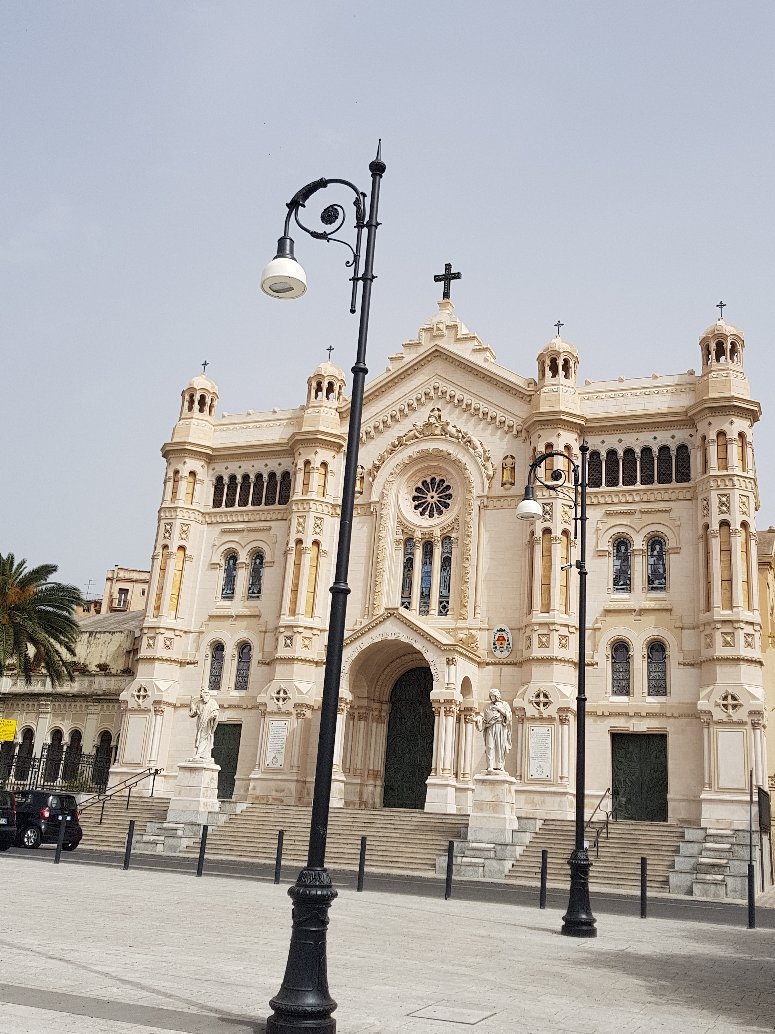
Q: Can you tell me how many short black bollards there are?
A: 9